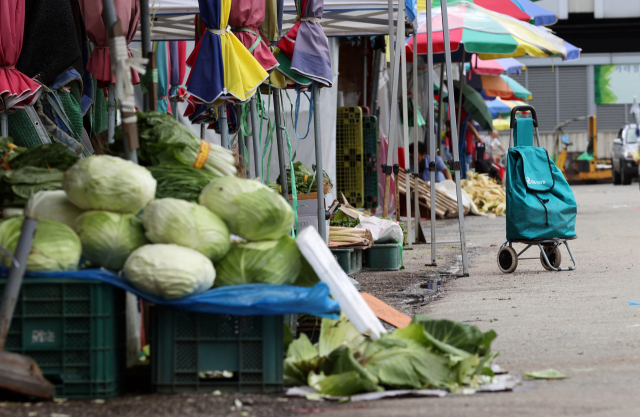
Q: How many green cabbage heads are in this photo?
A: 8